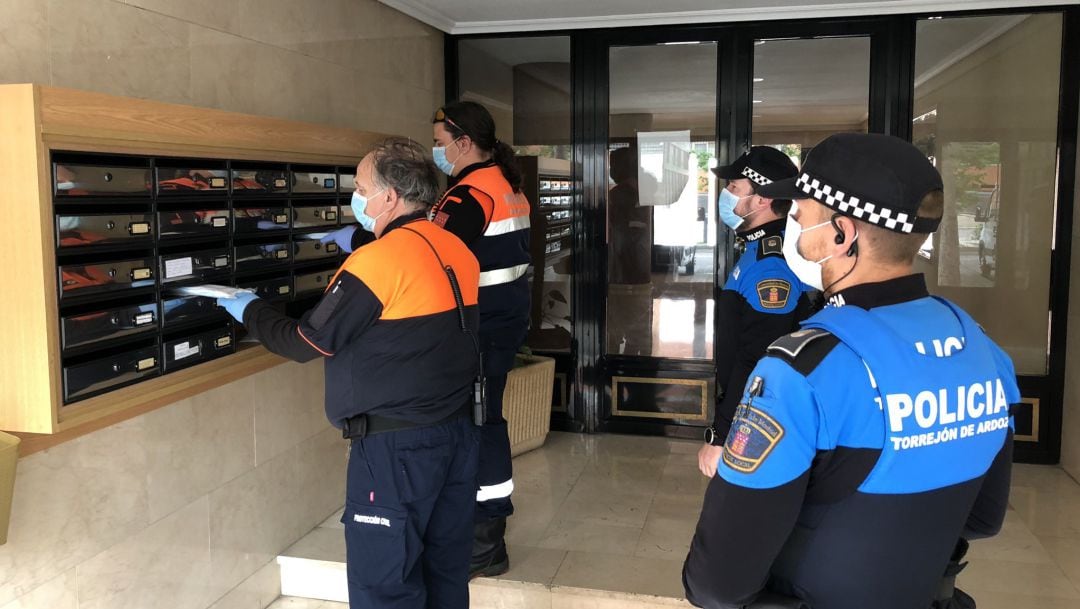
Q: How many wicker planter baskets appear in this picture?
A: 1